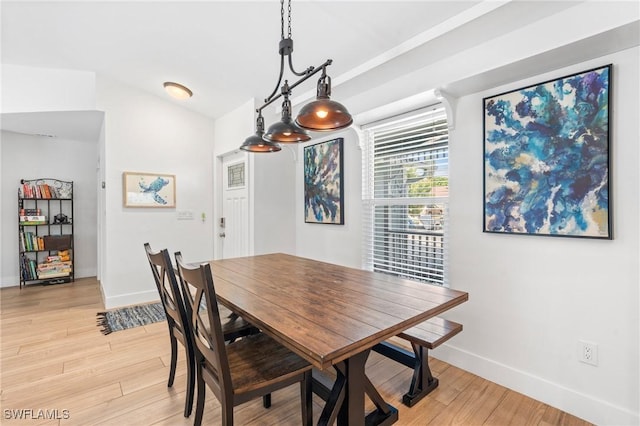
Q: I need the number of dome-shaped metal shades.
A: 3